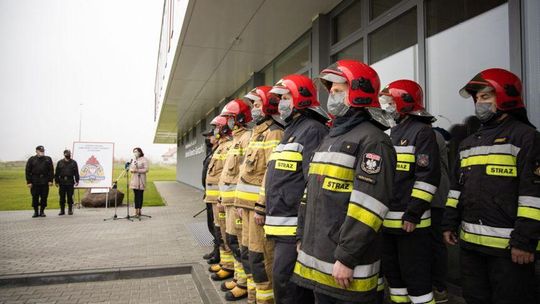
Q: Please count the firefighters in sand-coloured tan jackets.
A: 3